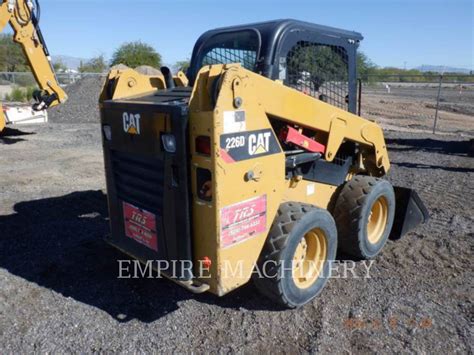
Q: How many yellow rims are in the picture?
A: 2